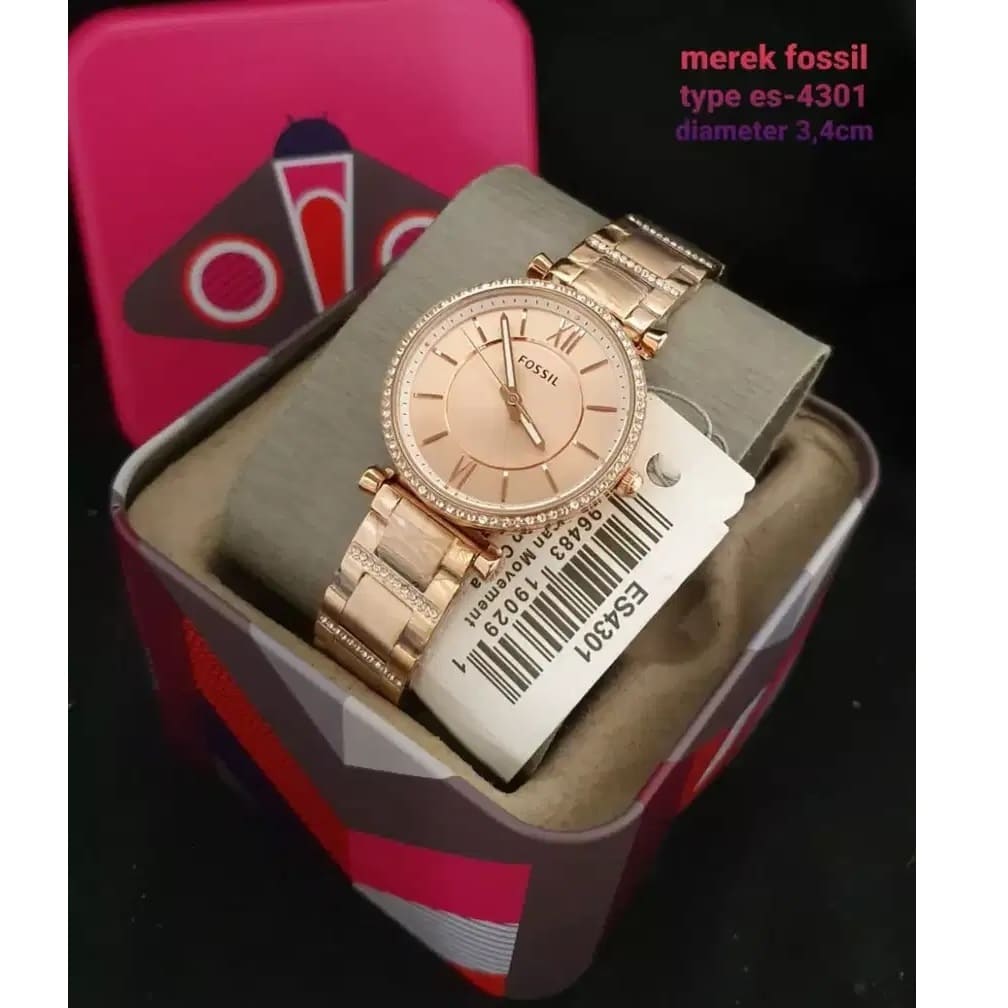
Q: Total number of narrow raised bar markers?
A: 10